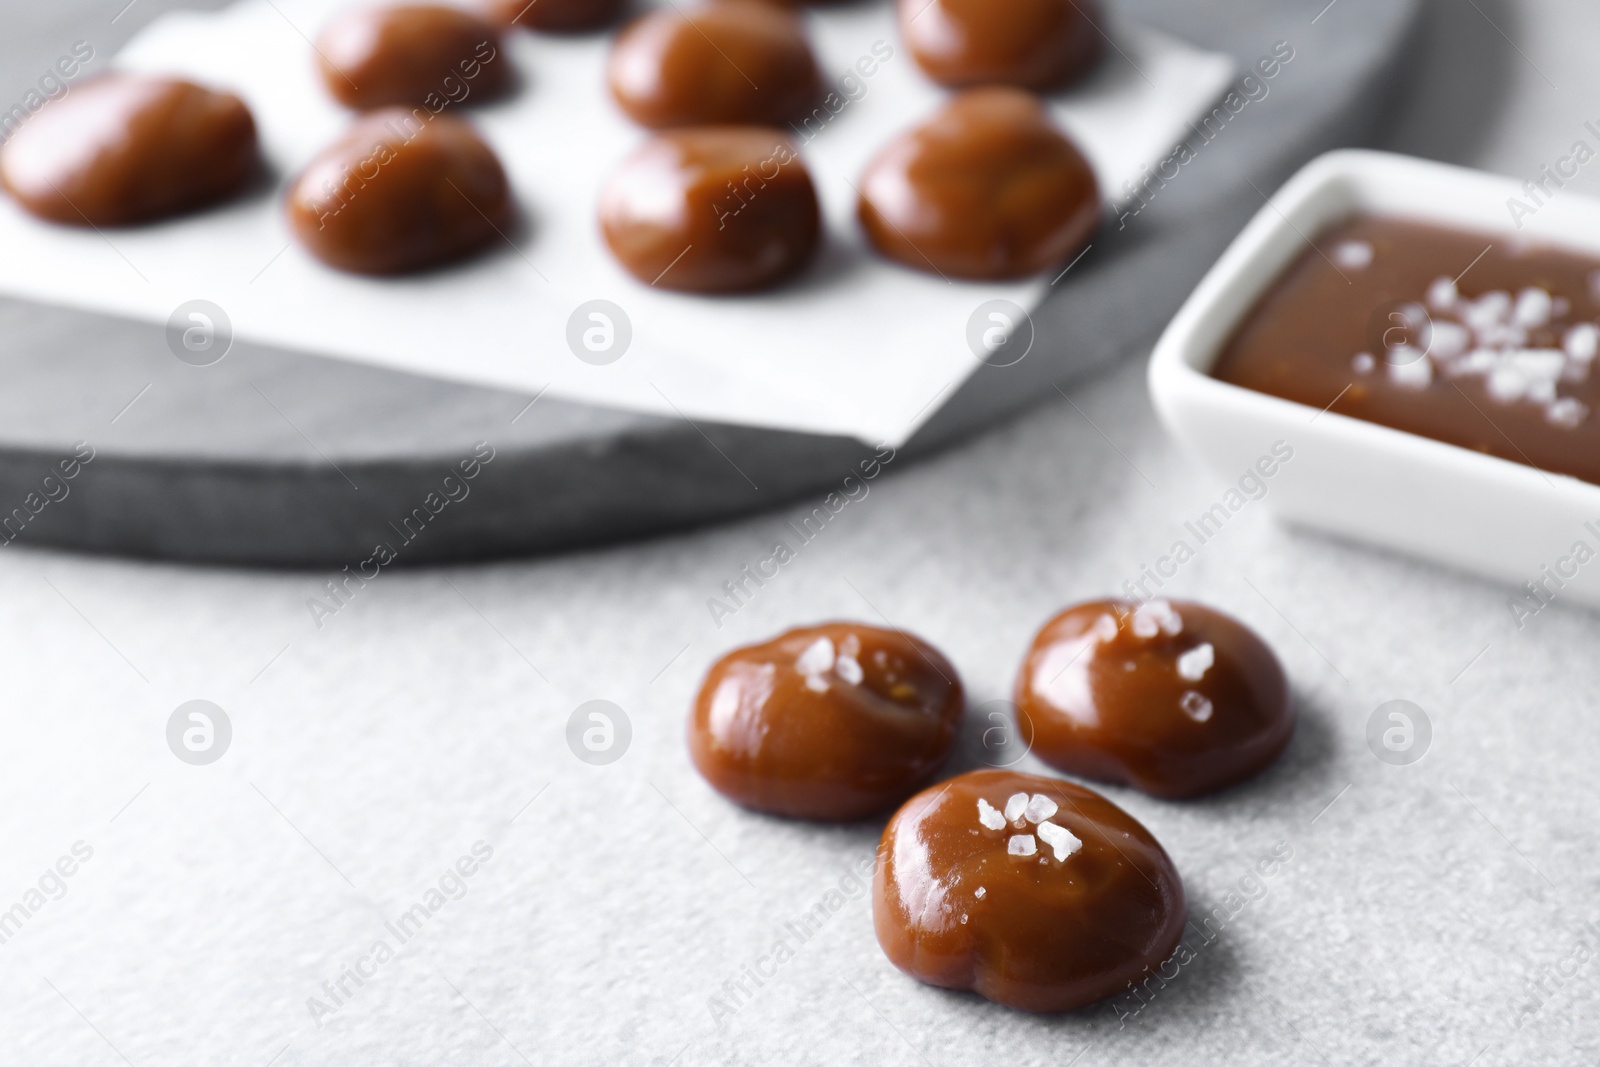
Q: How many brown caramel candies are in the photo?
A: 12